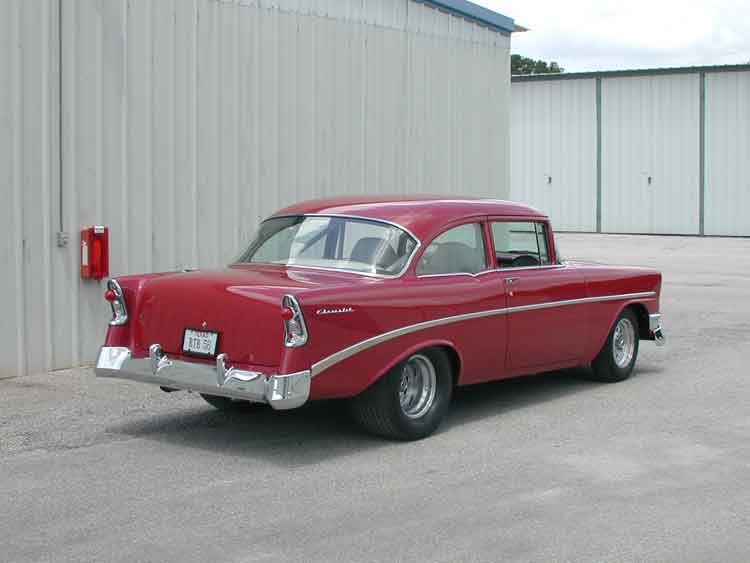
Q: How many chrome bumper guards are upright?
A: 2